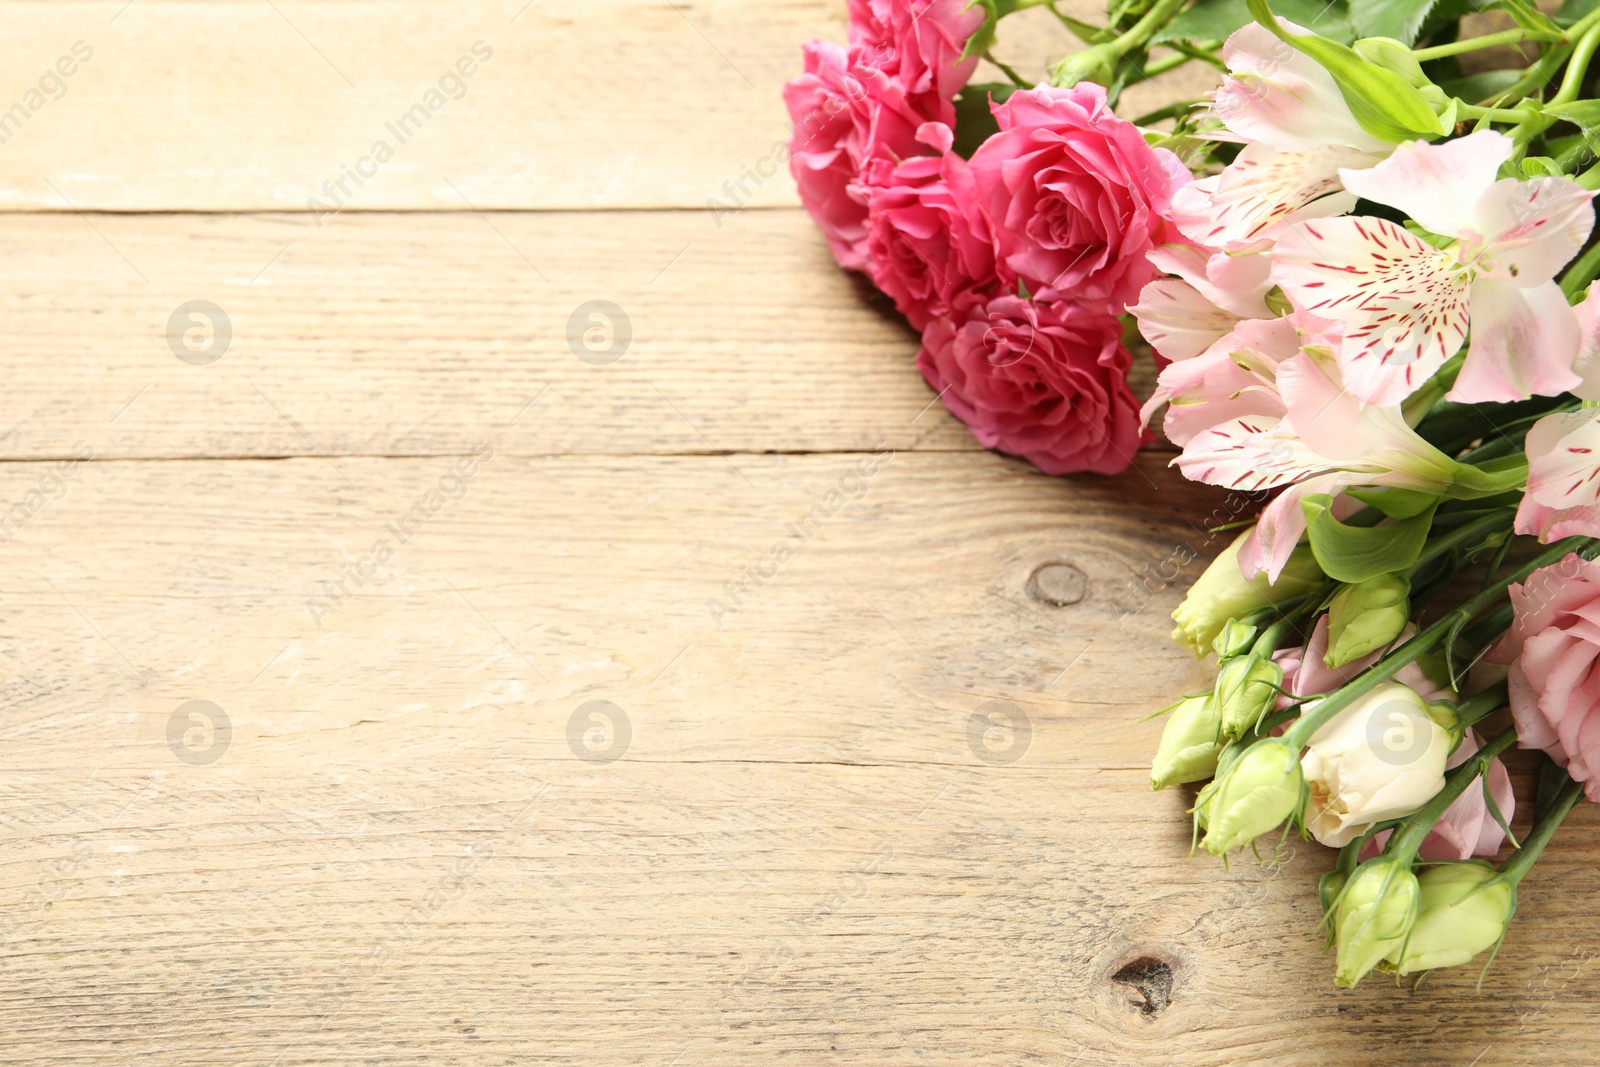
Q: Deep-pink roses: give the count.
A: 5